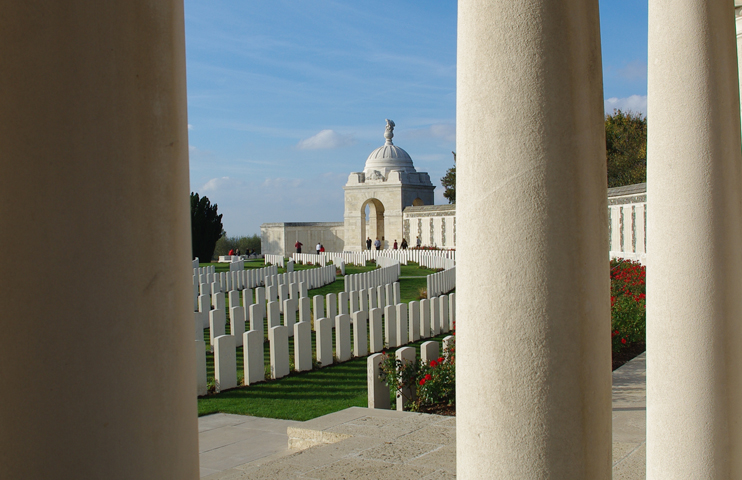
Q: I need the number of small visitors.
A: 12